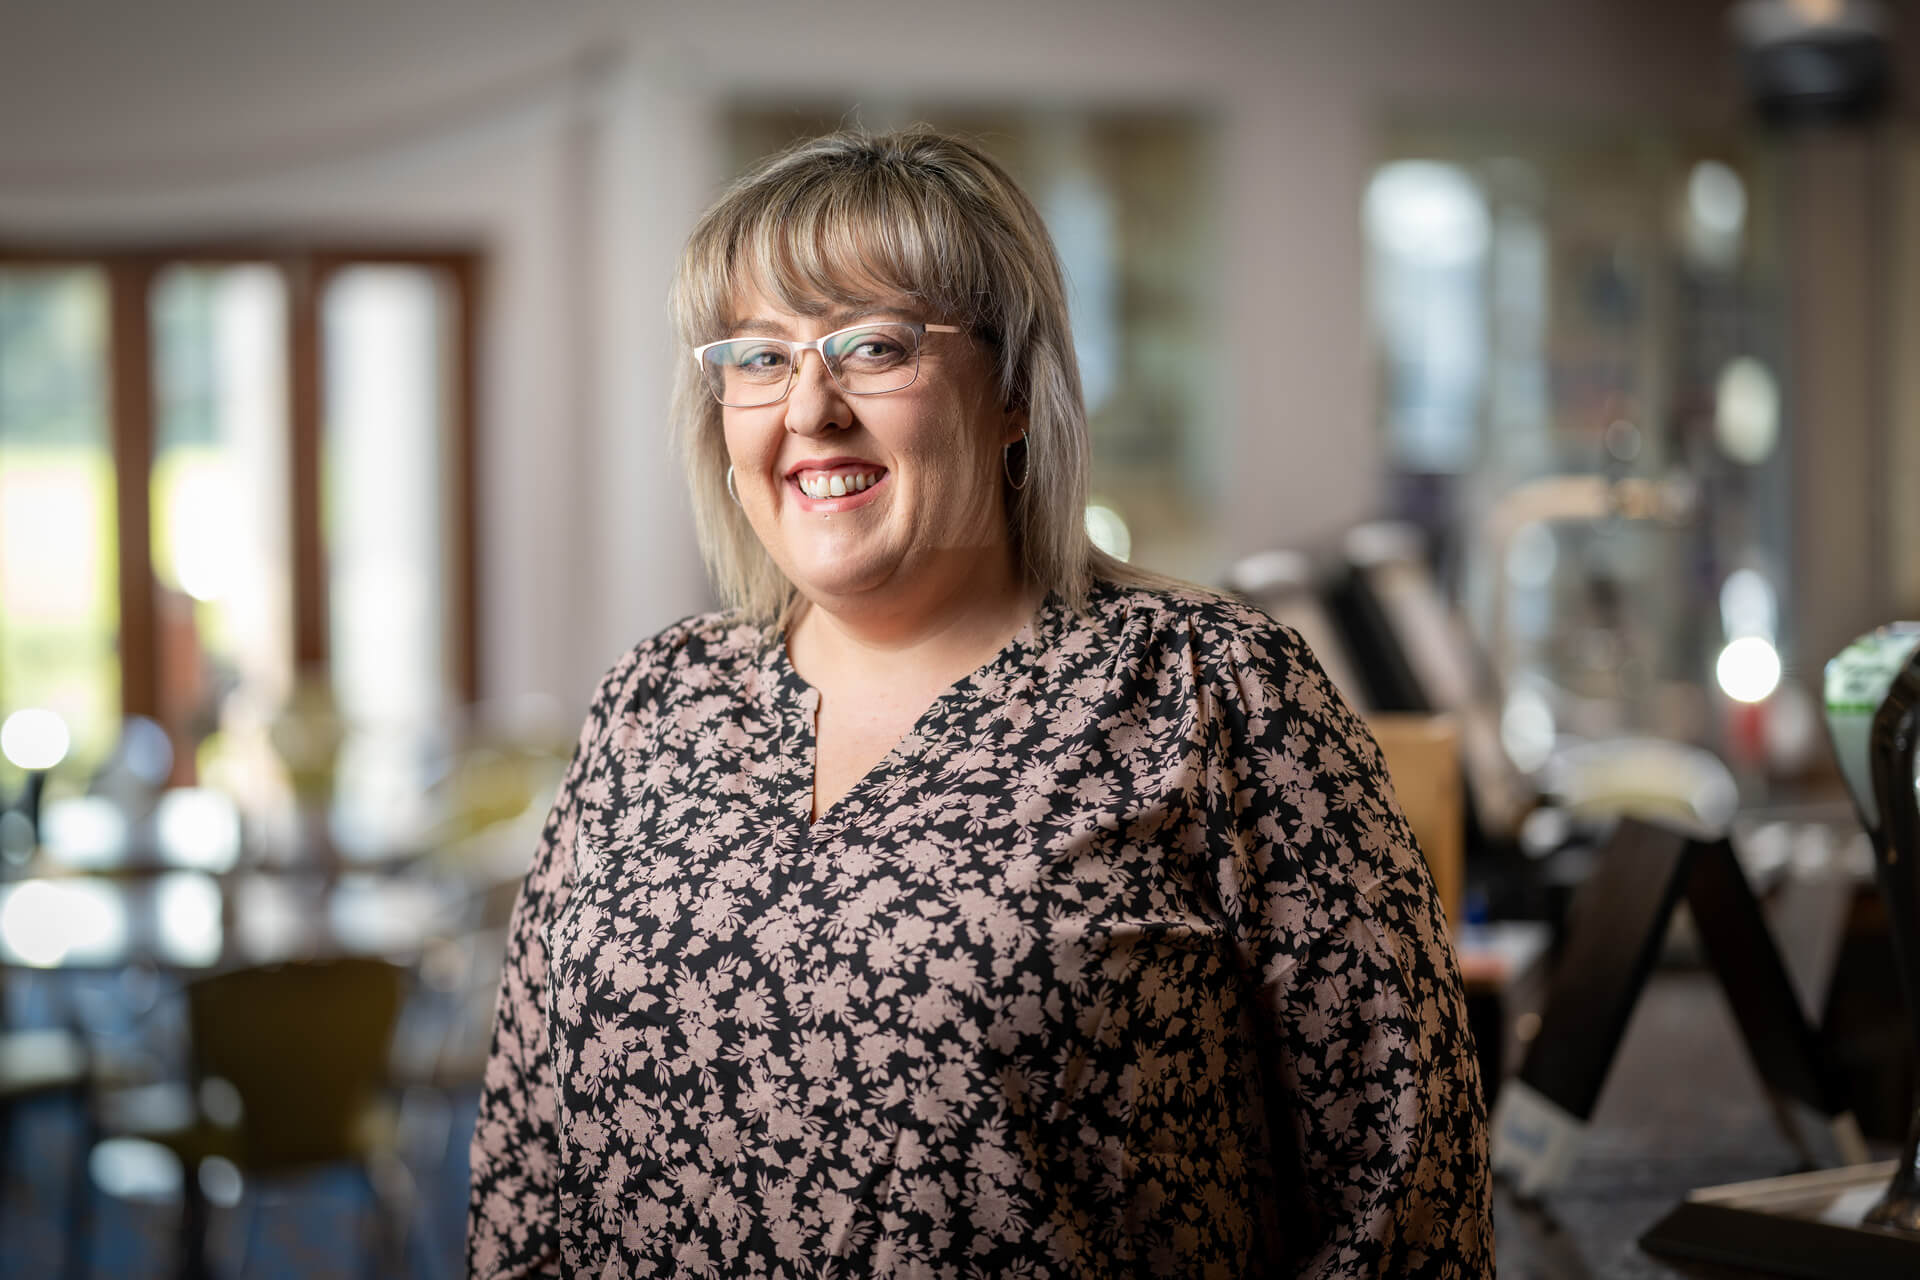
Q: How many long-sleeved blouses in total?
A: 1